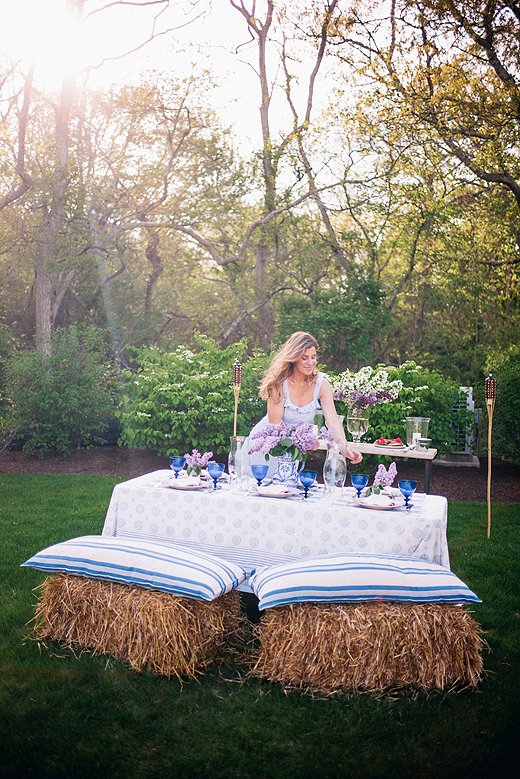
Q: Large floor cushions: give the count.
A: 2